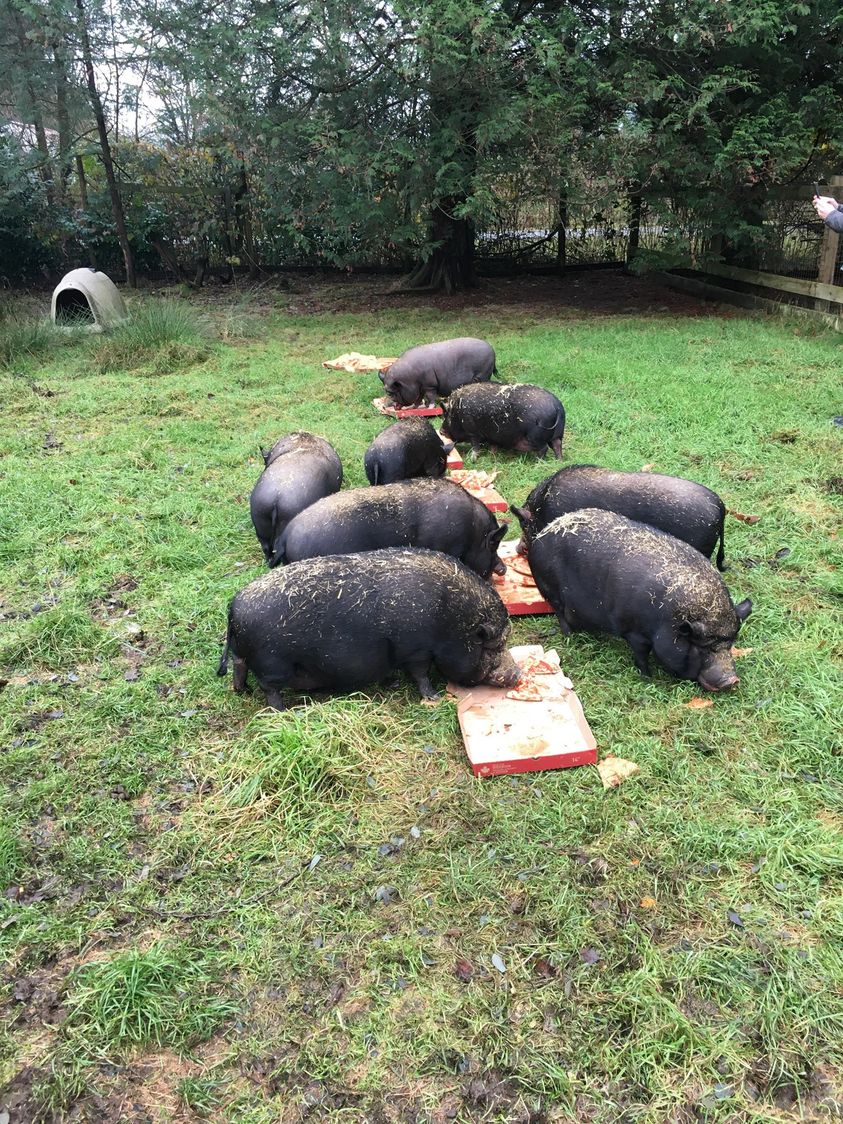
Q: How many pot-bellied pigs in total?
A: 8